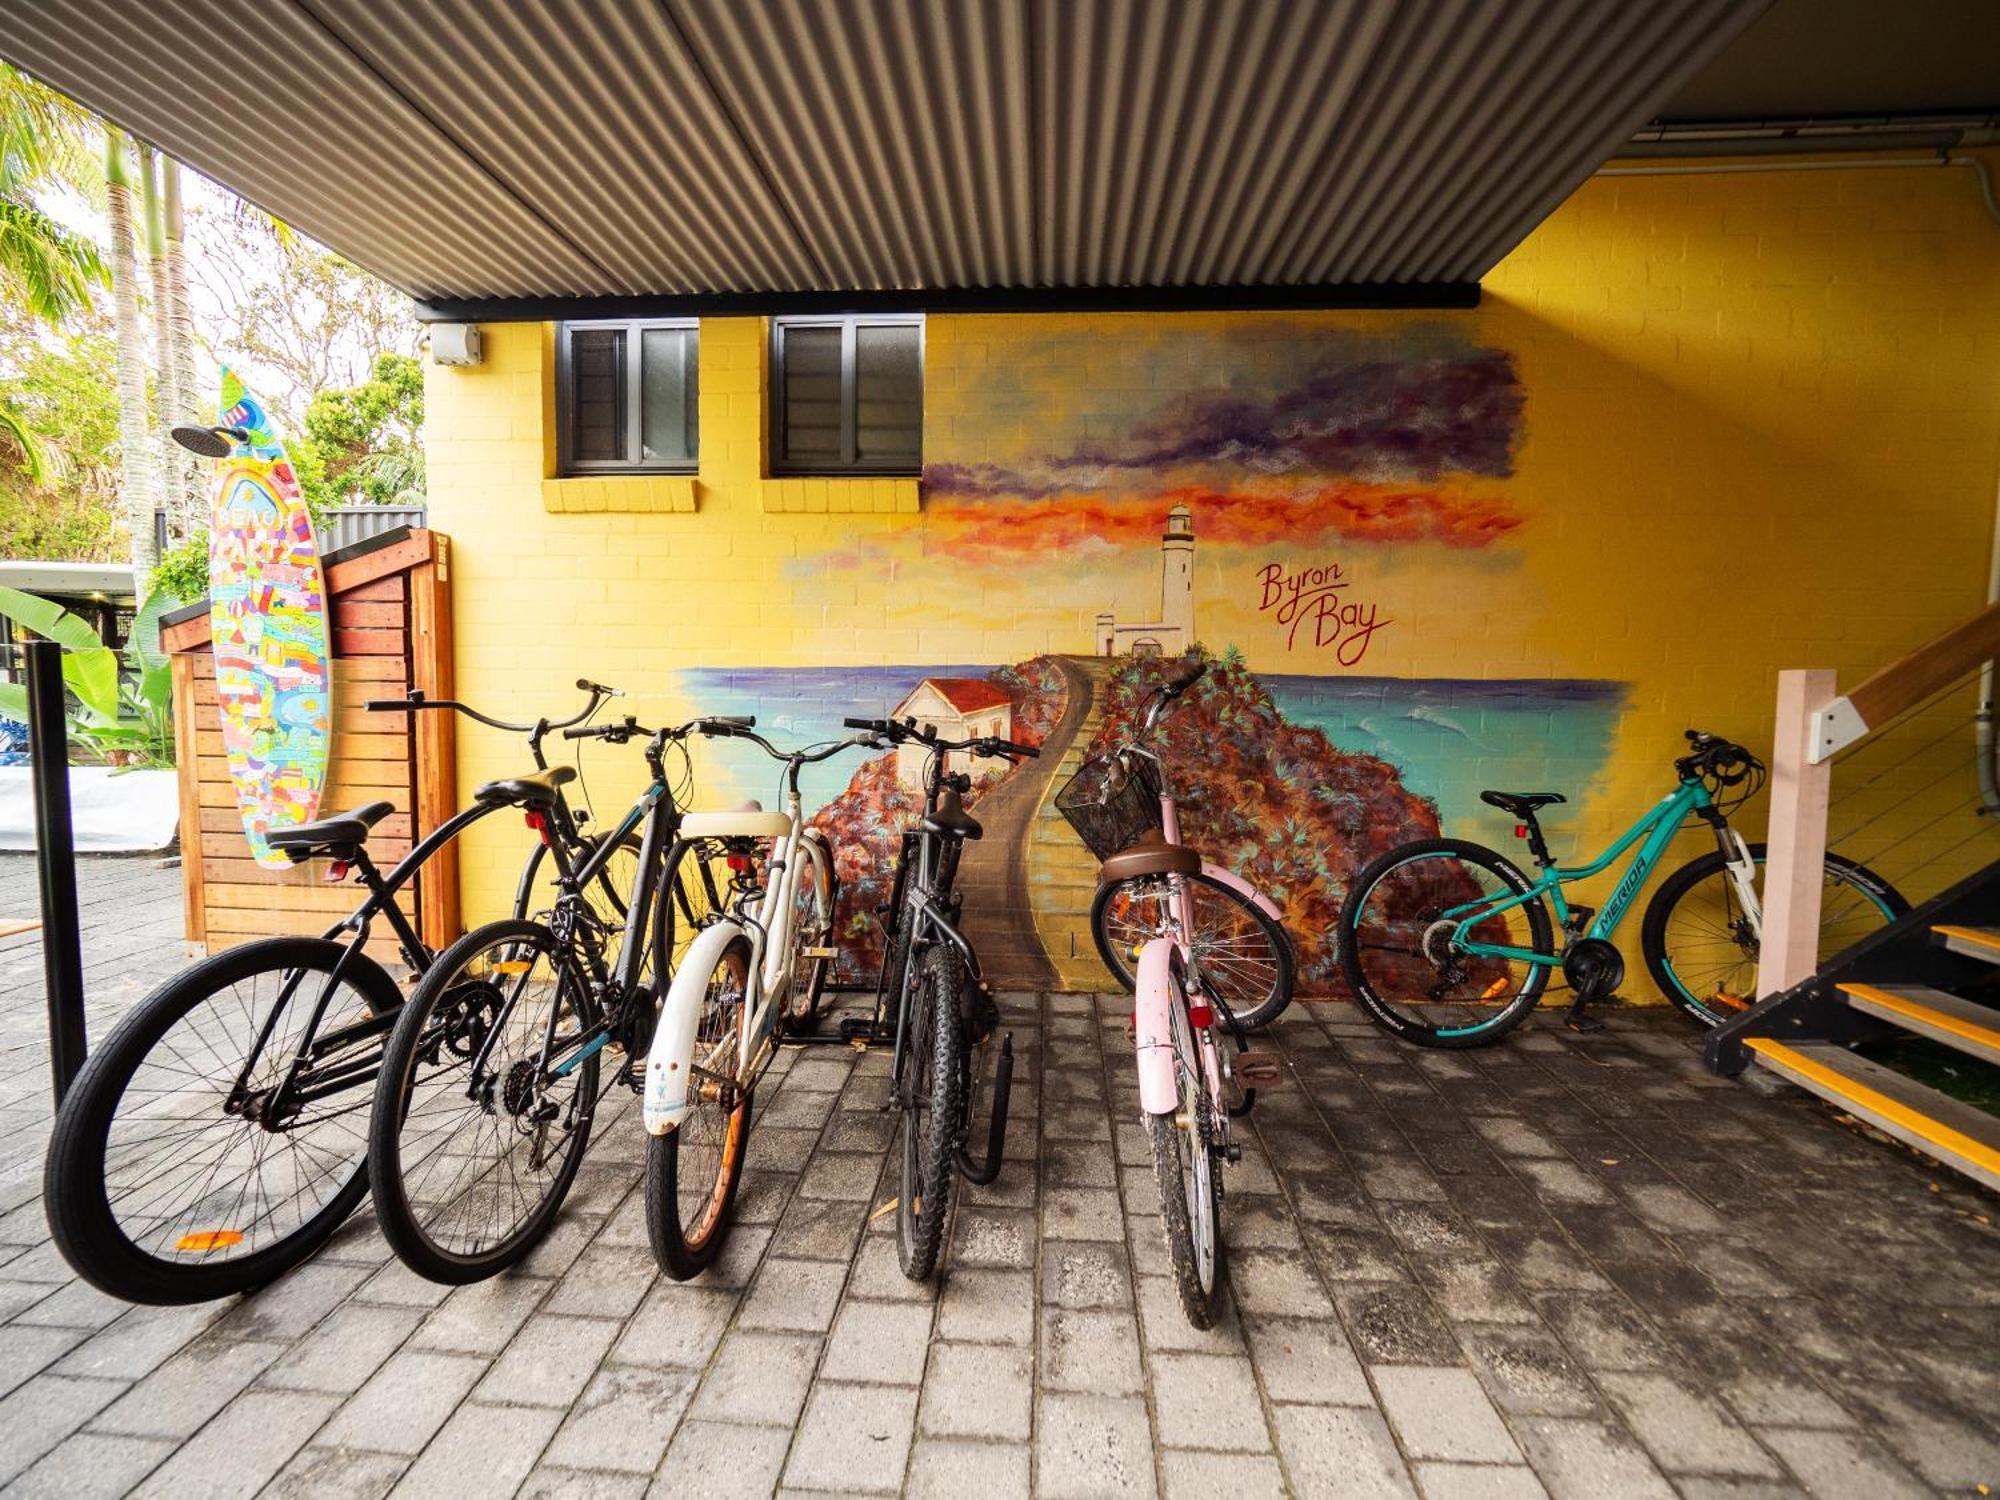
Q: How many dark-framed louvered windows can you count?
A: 2